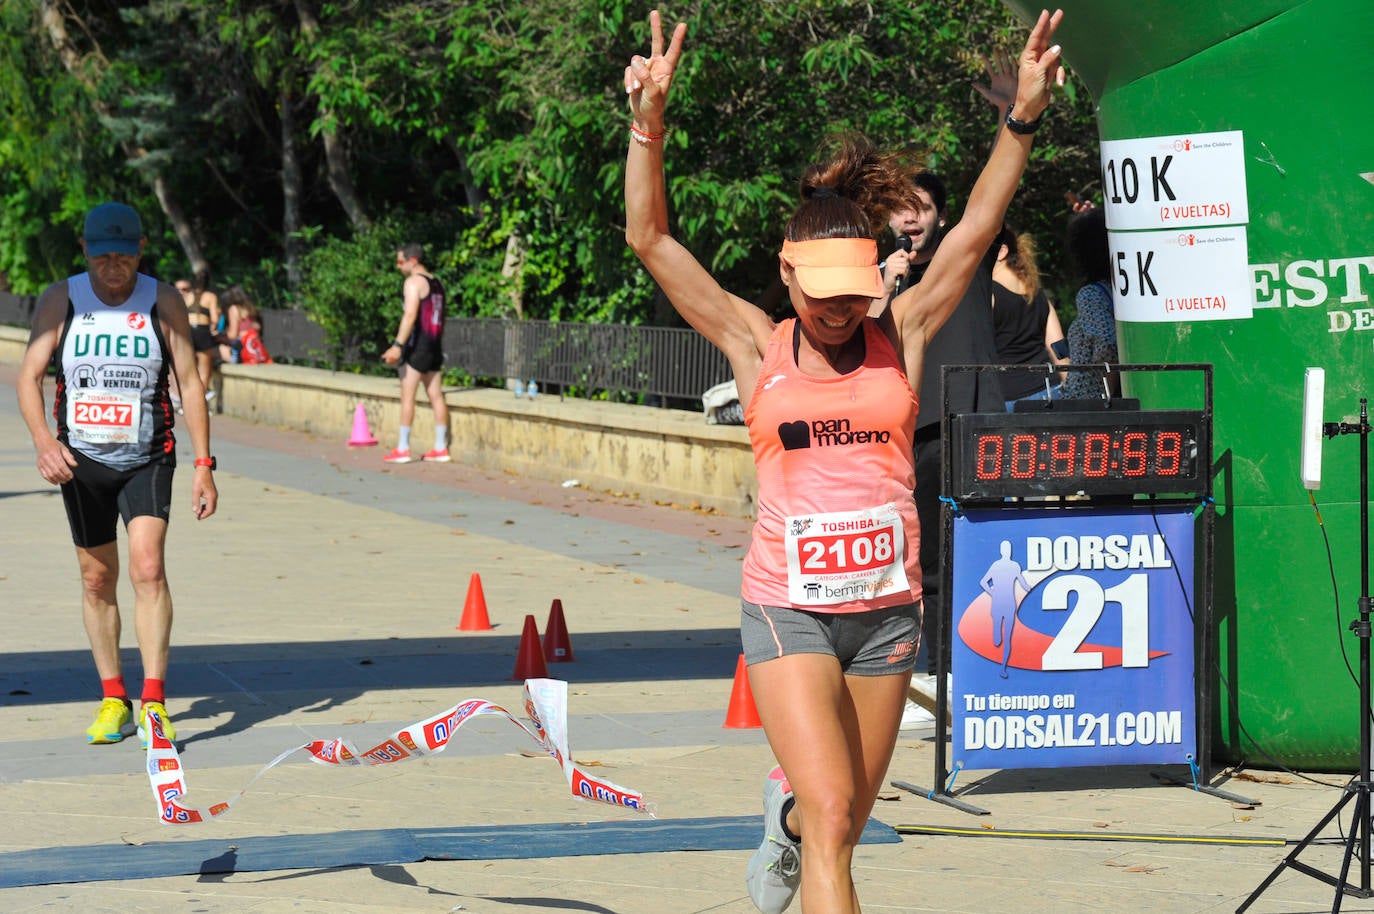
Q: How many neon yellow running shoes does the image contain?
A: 2